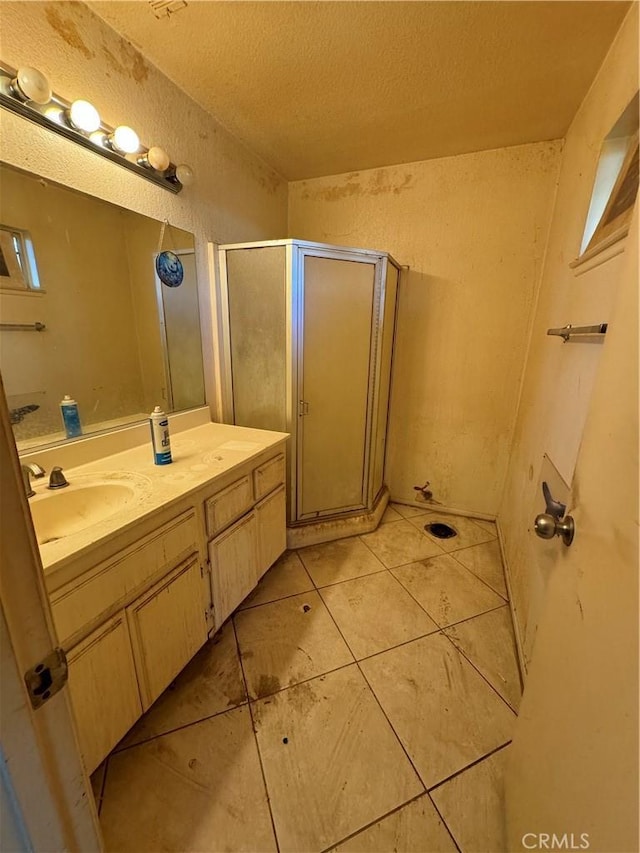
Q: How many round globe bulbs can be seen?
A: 5